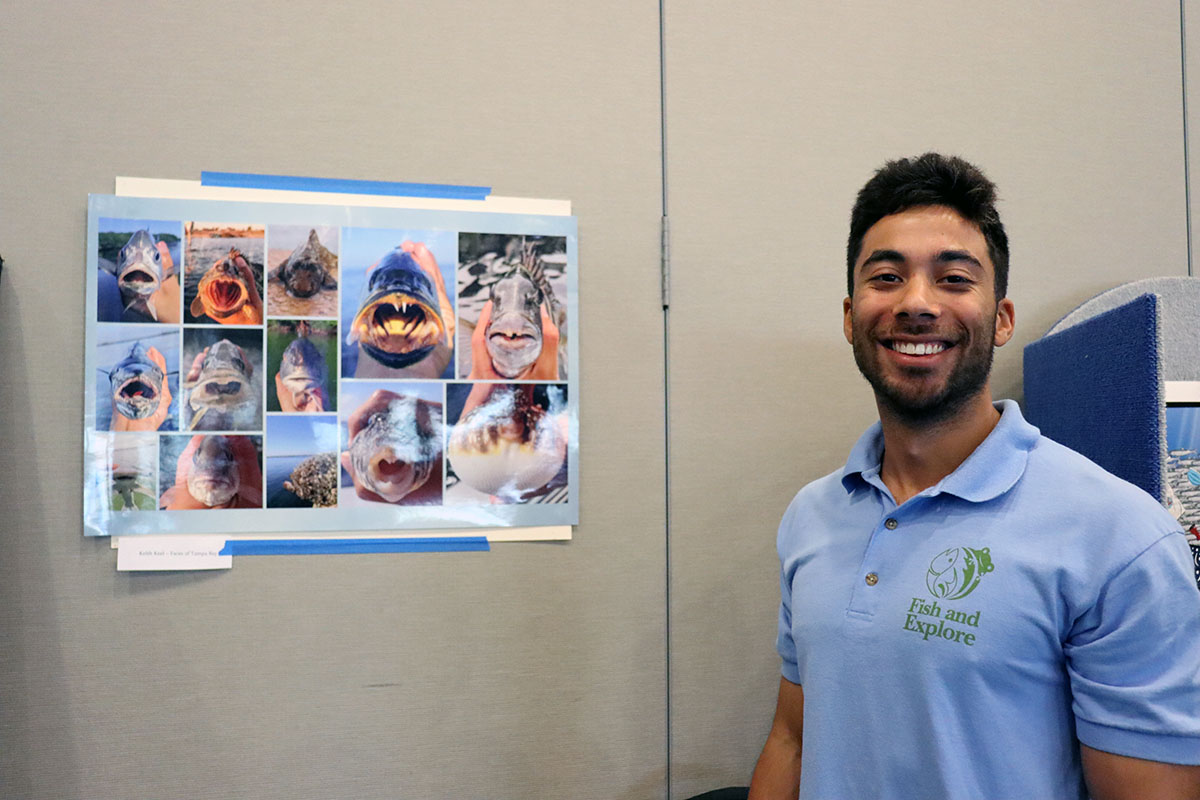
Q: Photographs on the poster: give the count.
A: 13